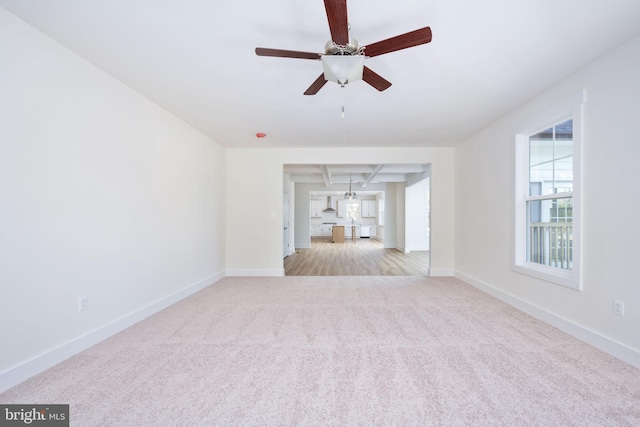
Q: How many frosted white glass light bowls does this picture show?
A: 1